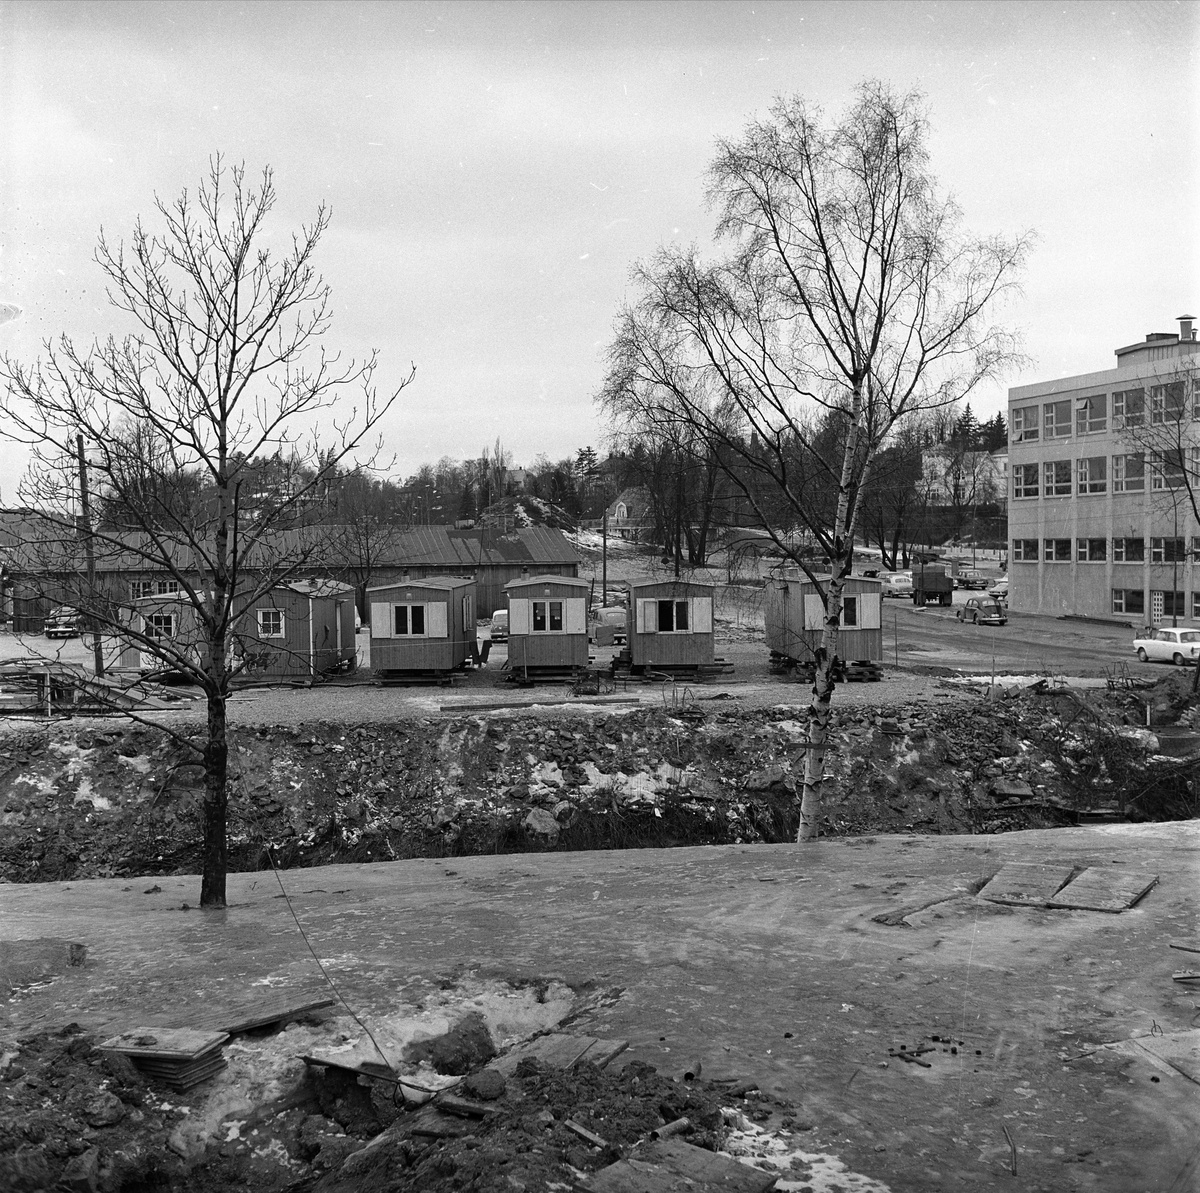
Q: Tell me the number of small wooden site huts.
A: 6